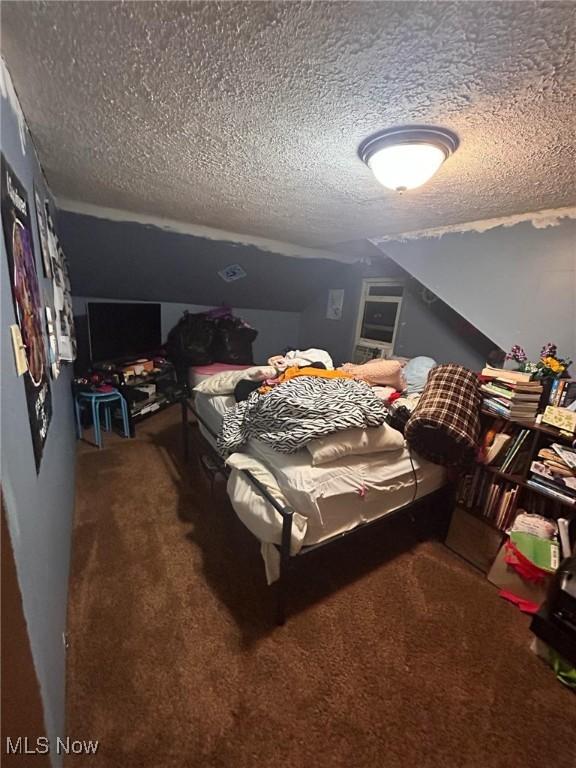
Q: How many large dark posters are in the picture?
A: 1